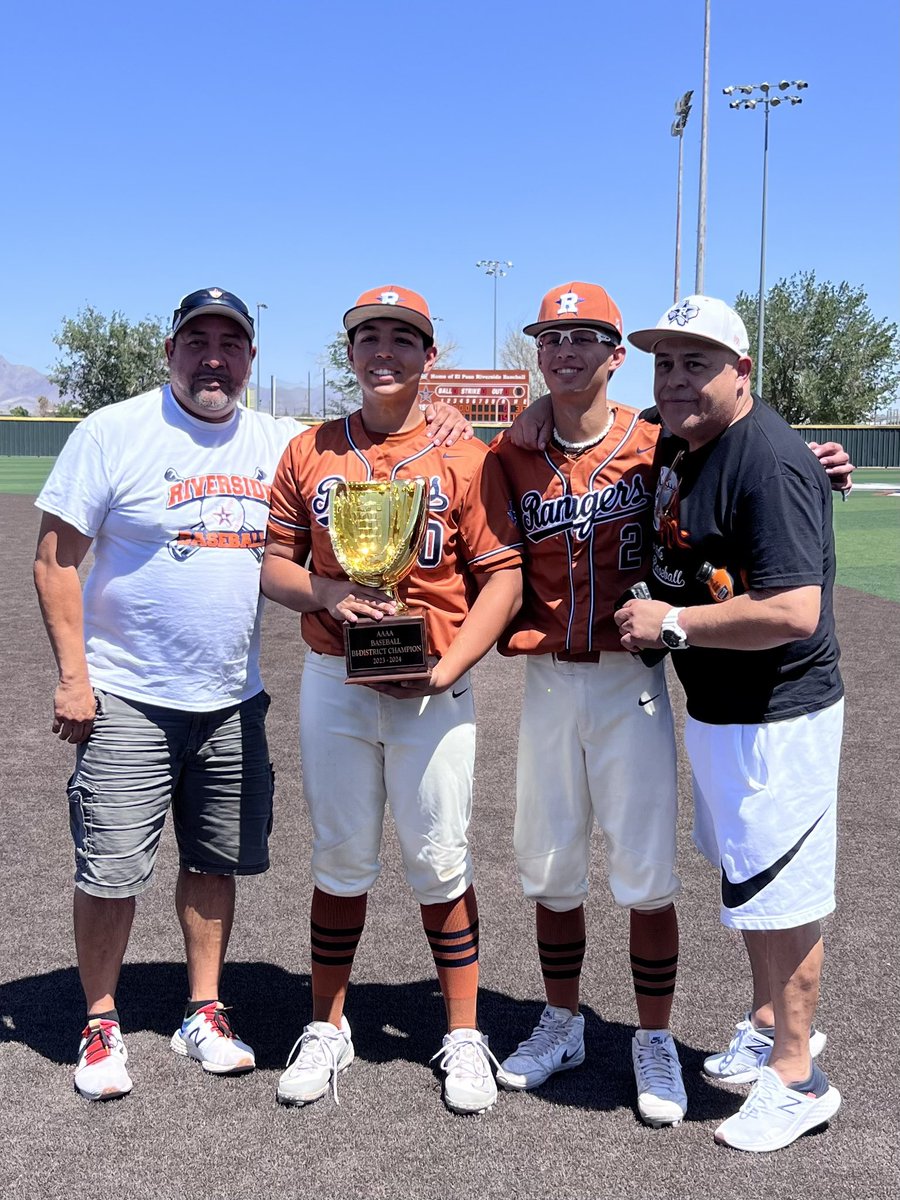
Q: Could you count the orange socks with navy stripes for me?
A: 4